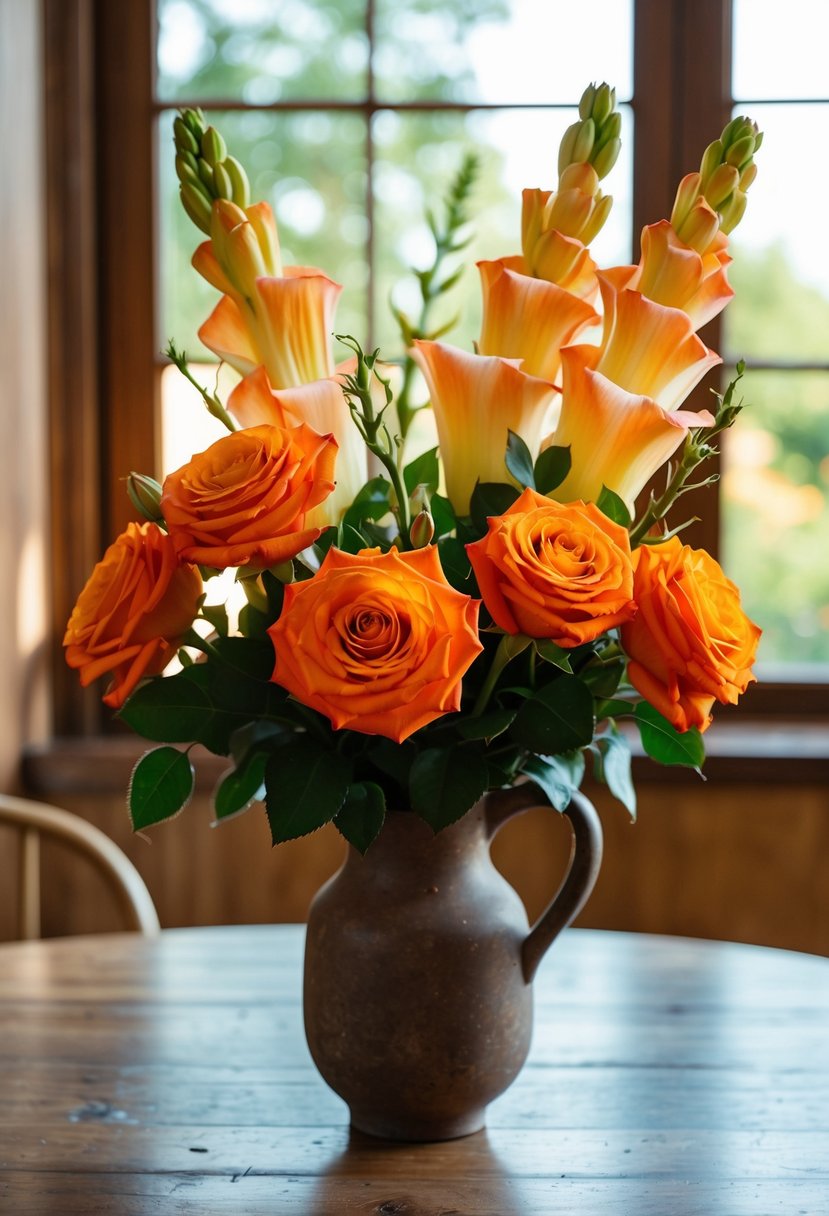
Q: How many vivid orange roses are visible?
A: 5